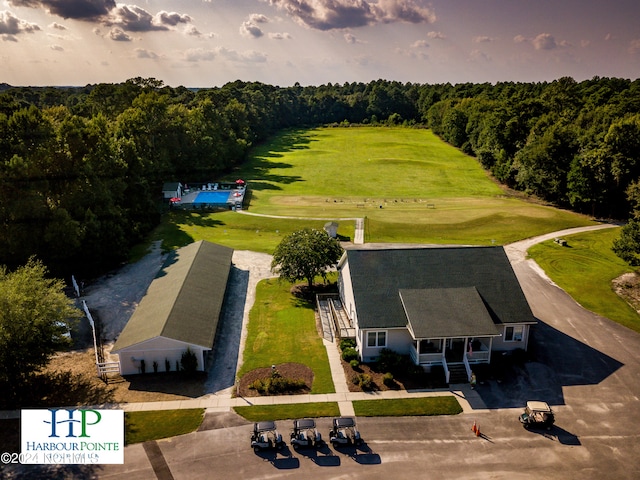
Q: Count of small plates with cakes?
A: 0